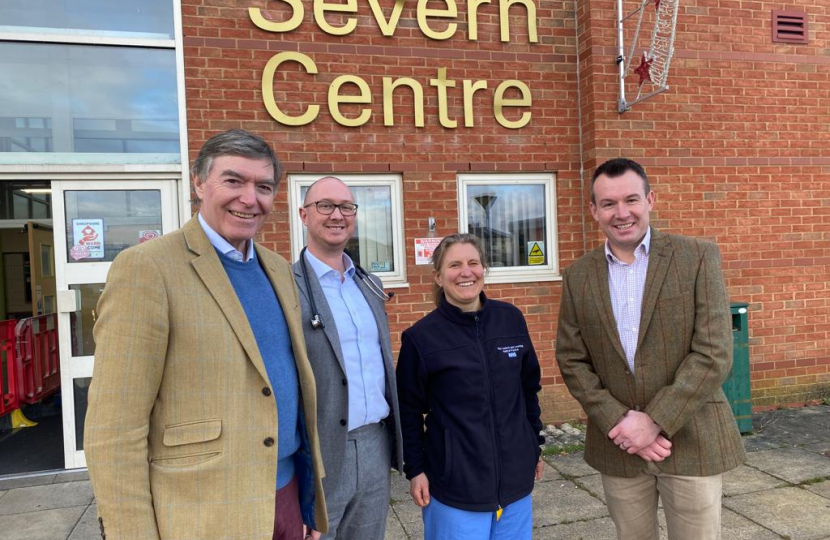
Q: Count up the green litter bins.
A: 1